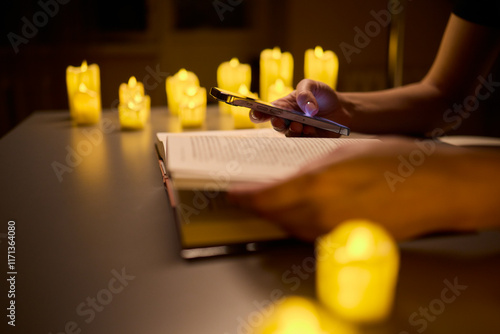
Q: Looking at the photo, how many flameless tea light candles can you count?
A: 15